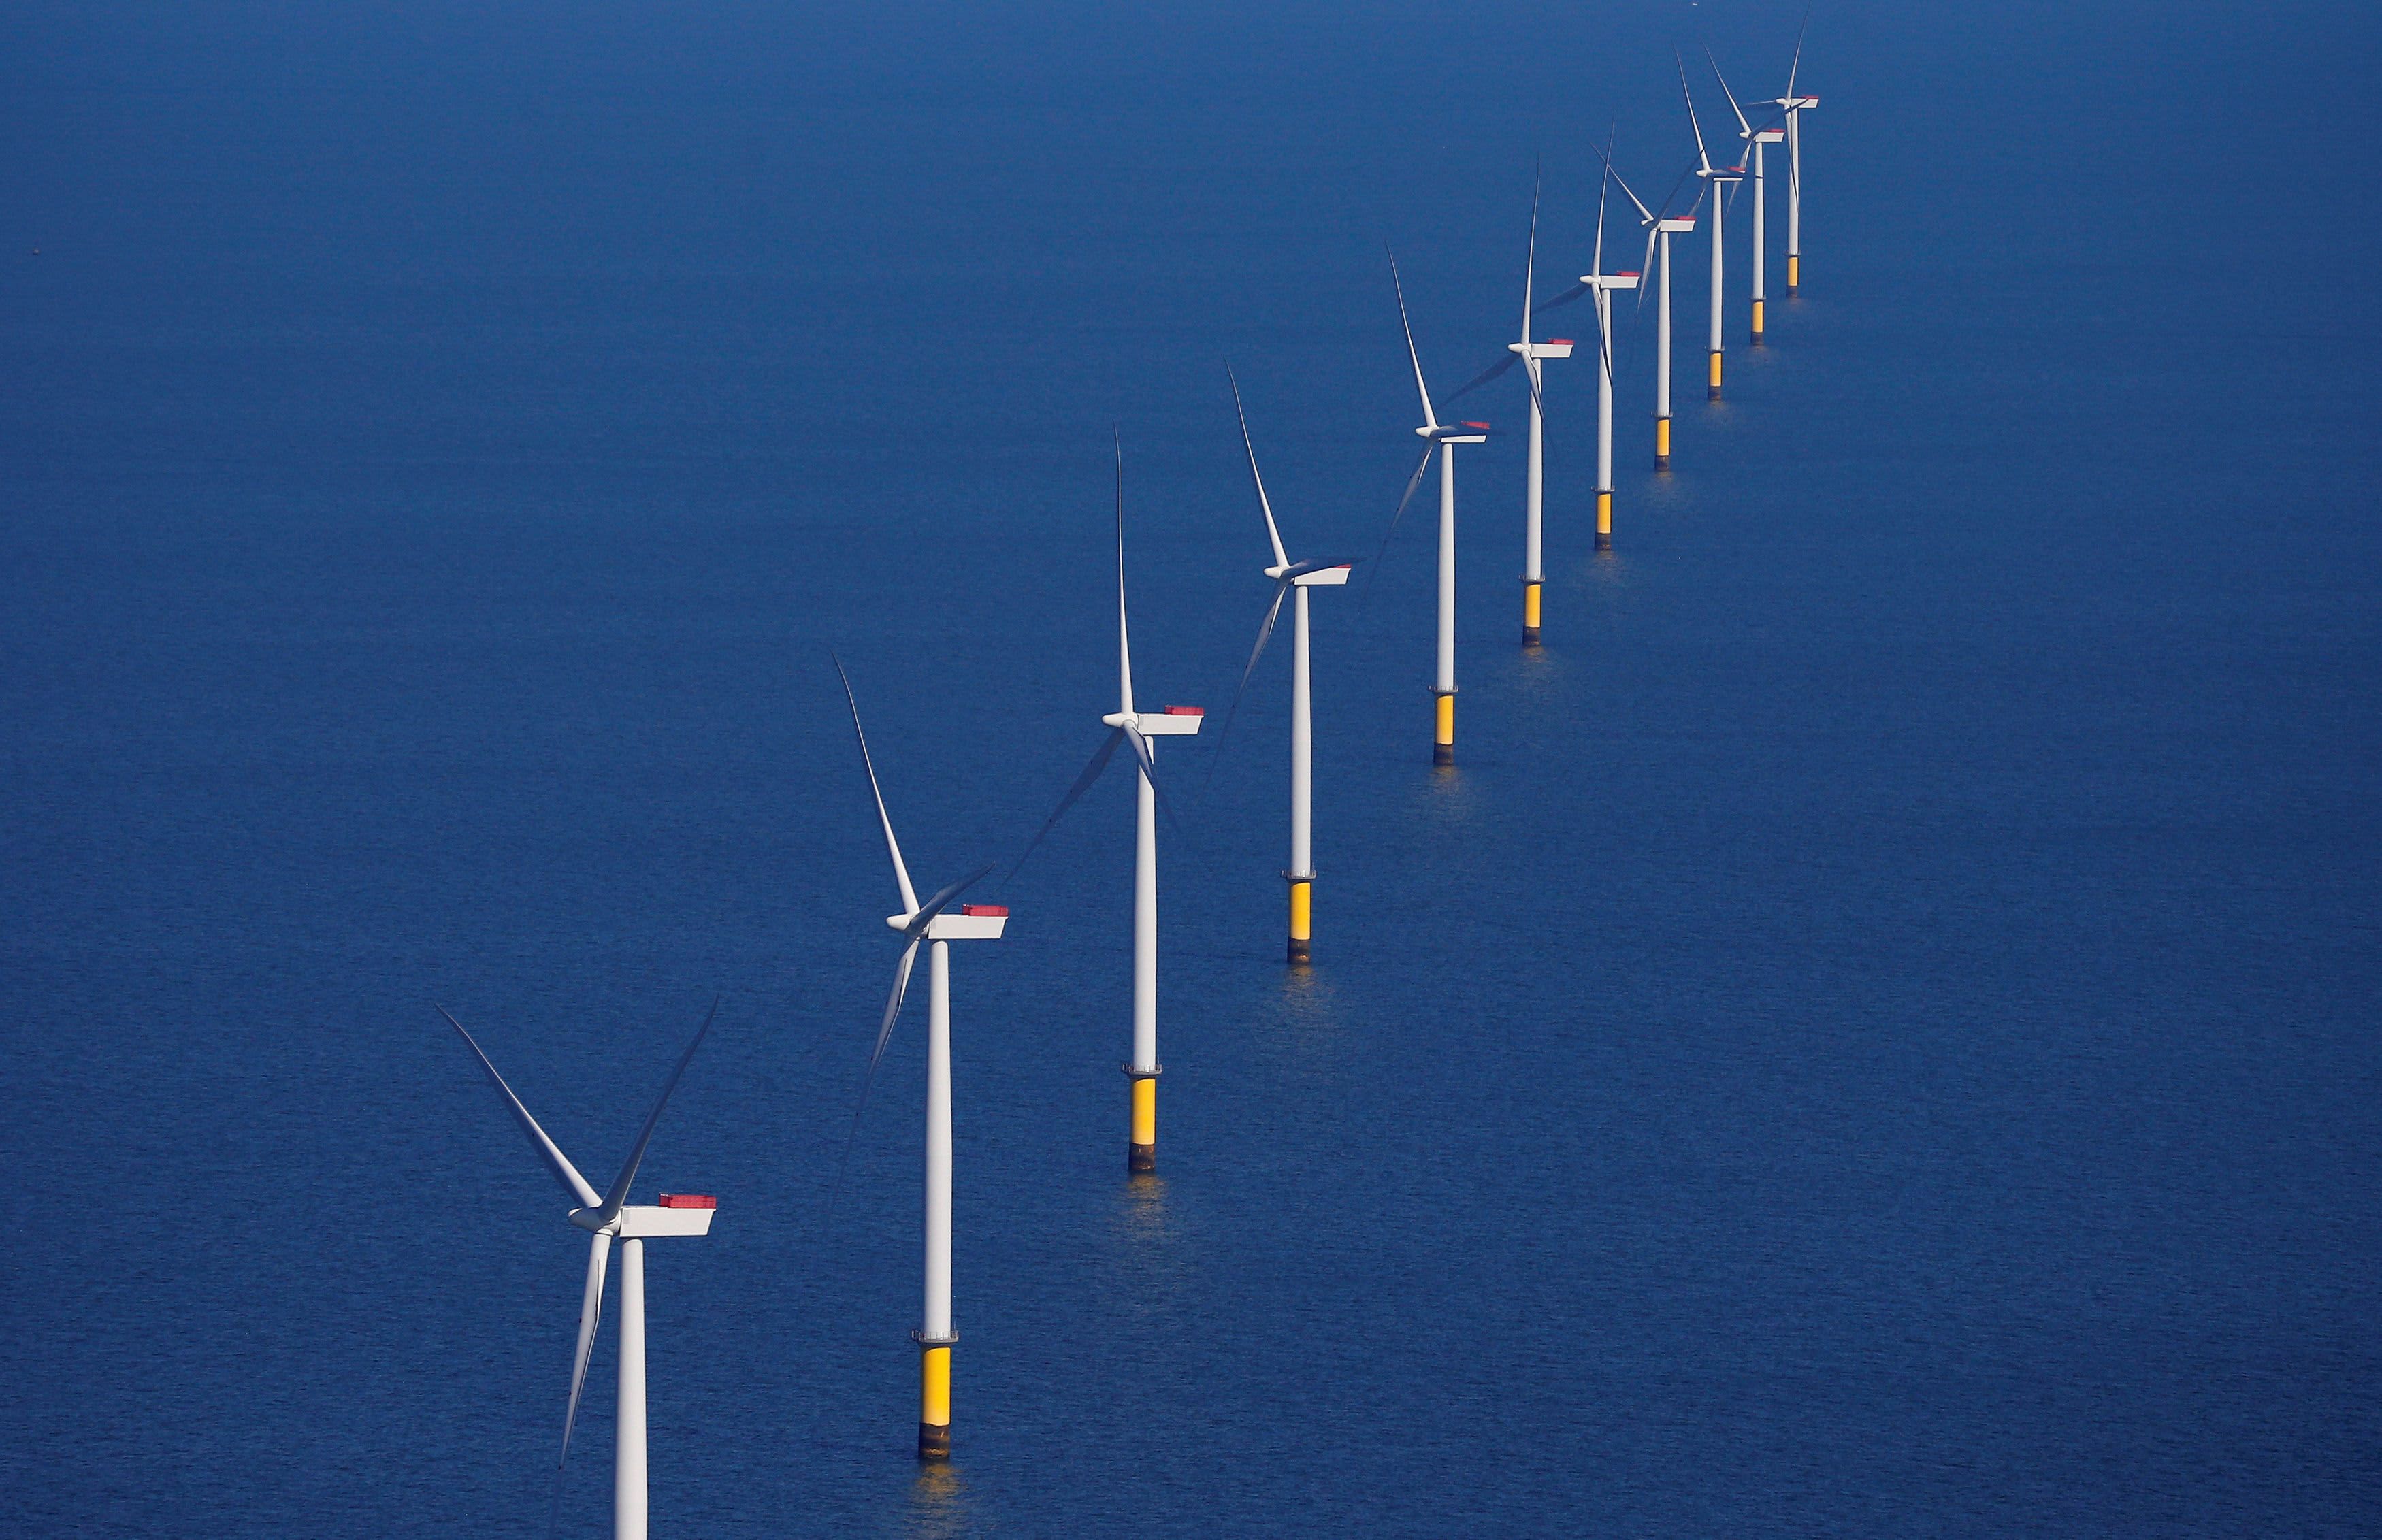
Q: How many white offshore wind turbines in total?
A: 11